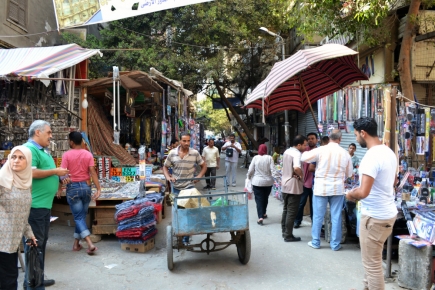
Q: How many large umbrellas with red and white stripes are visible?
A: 1